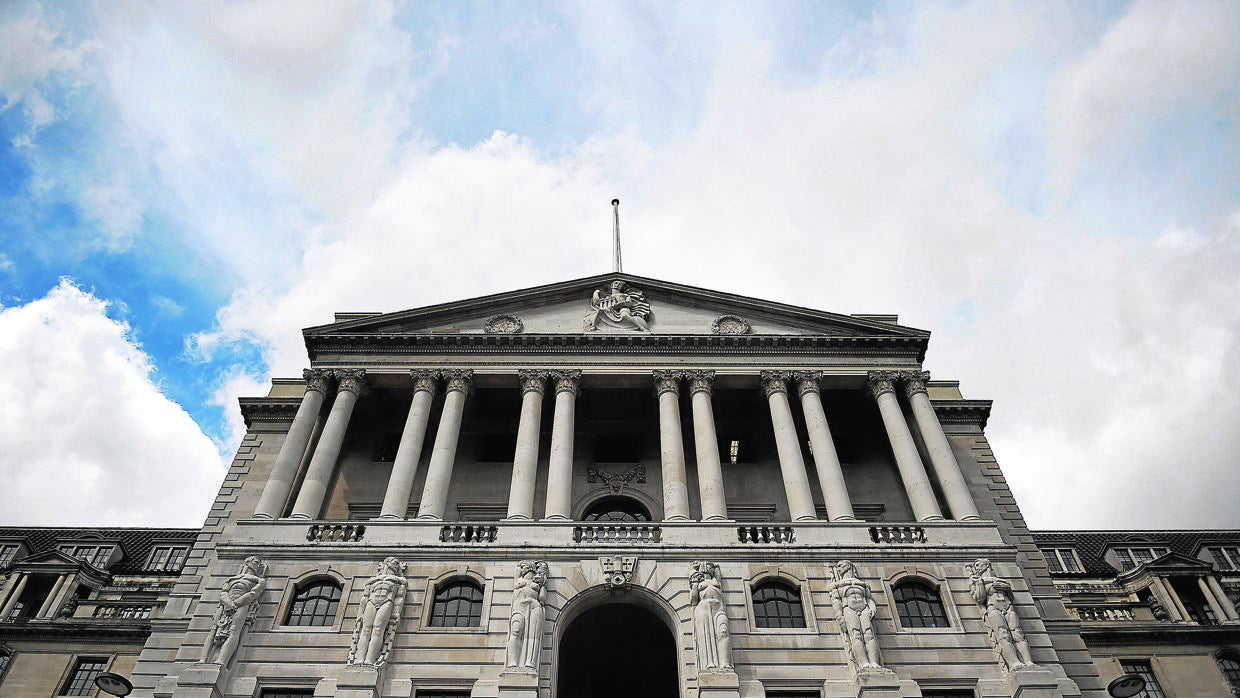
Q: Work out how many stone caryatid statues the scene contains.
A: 6